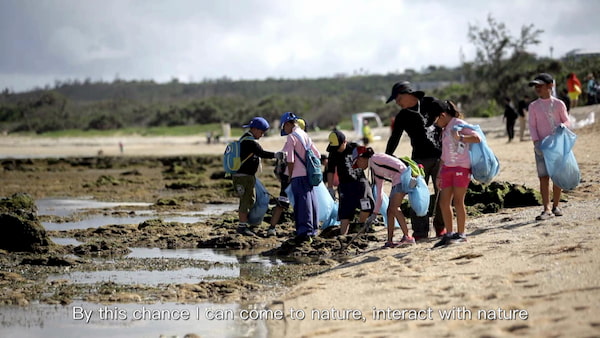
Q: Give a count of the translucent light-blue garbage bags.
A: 6